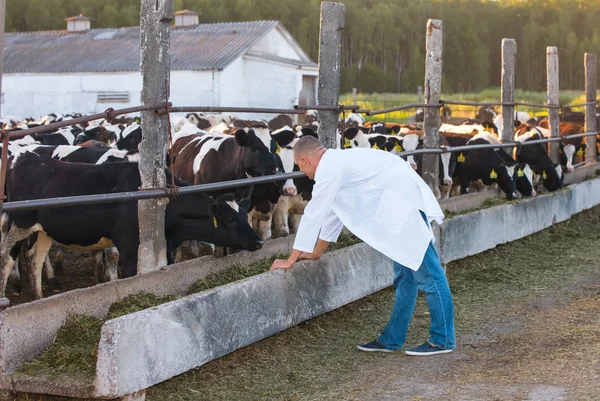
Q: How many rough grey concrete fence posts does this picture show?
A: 6